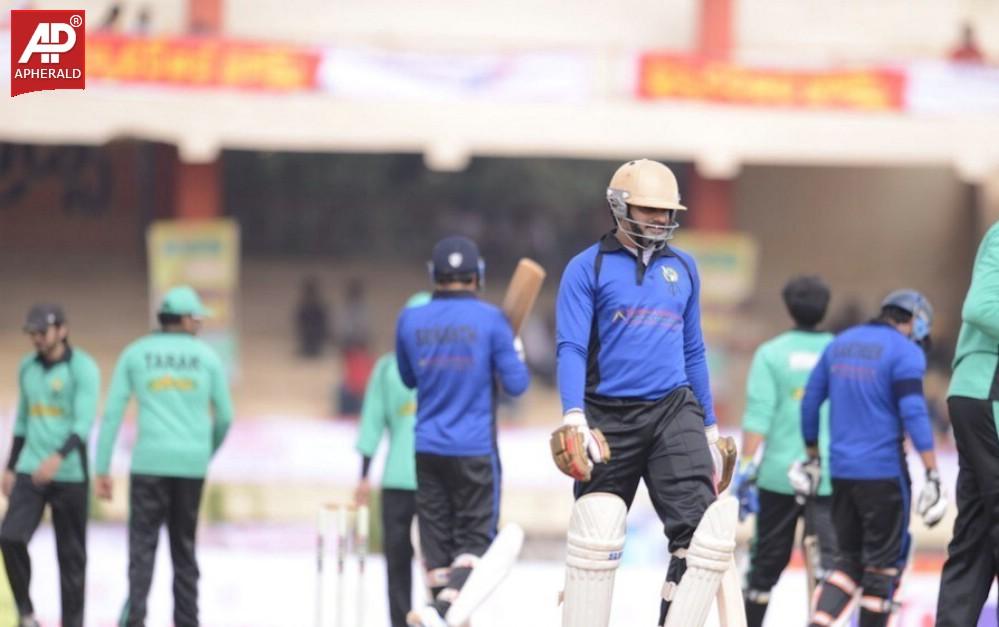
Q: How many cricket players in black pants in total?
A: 8